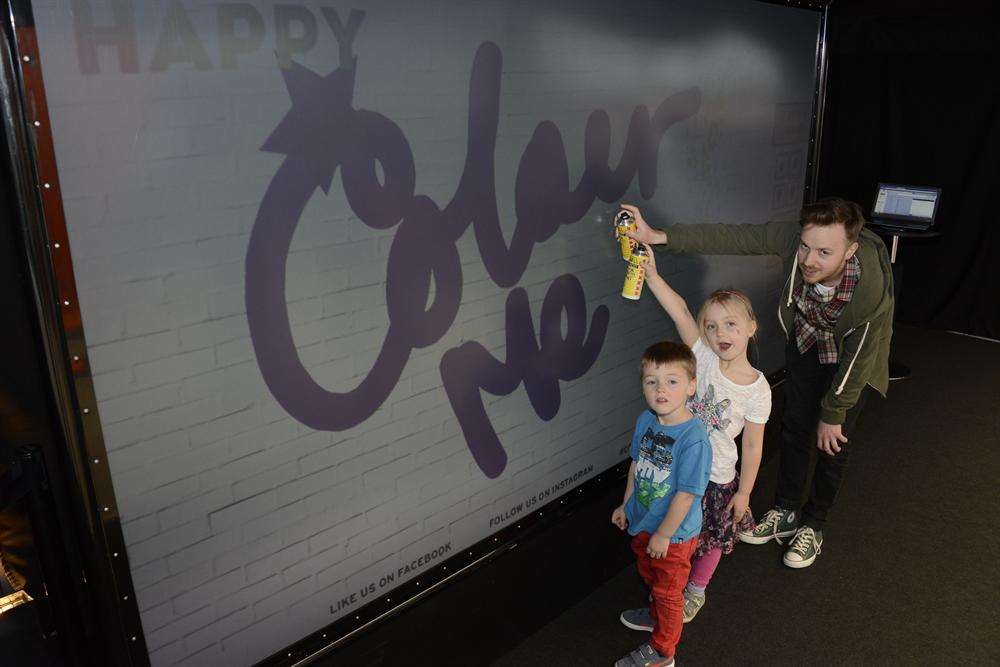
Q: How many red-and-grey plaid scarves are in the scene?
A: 1